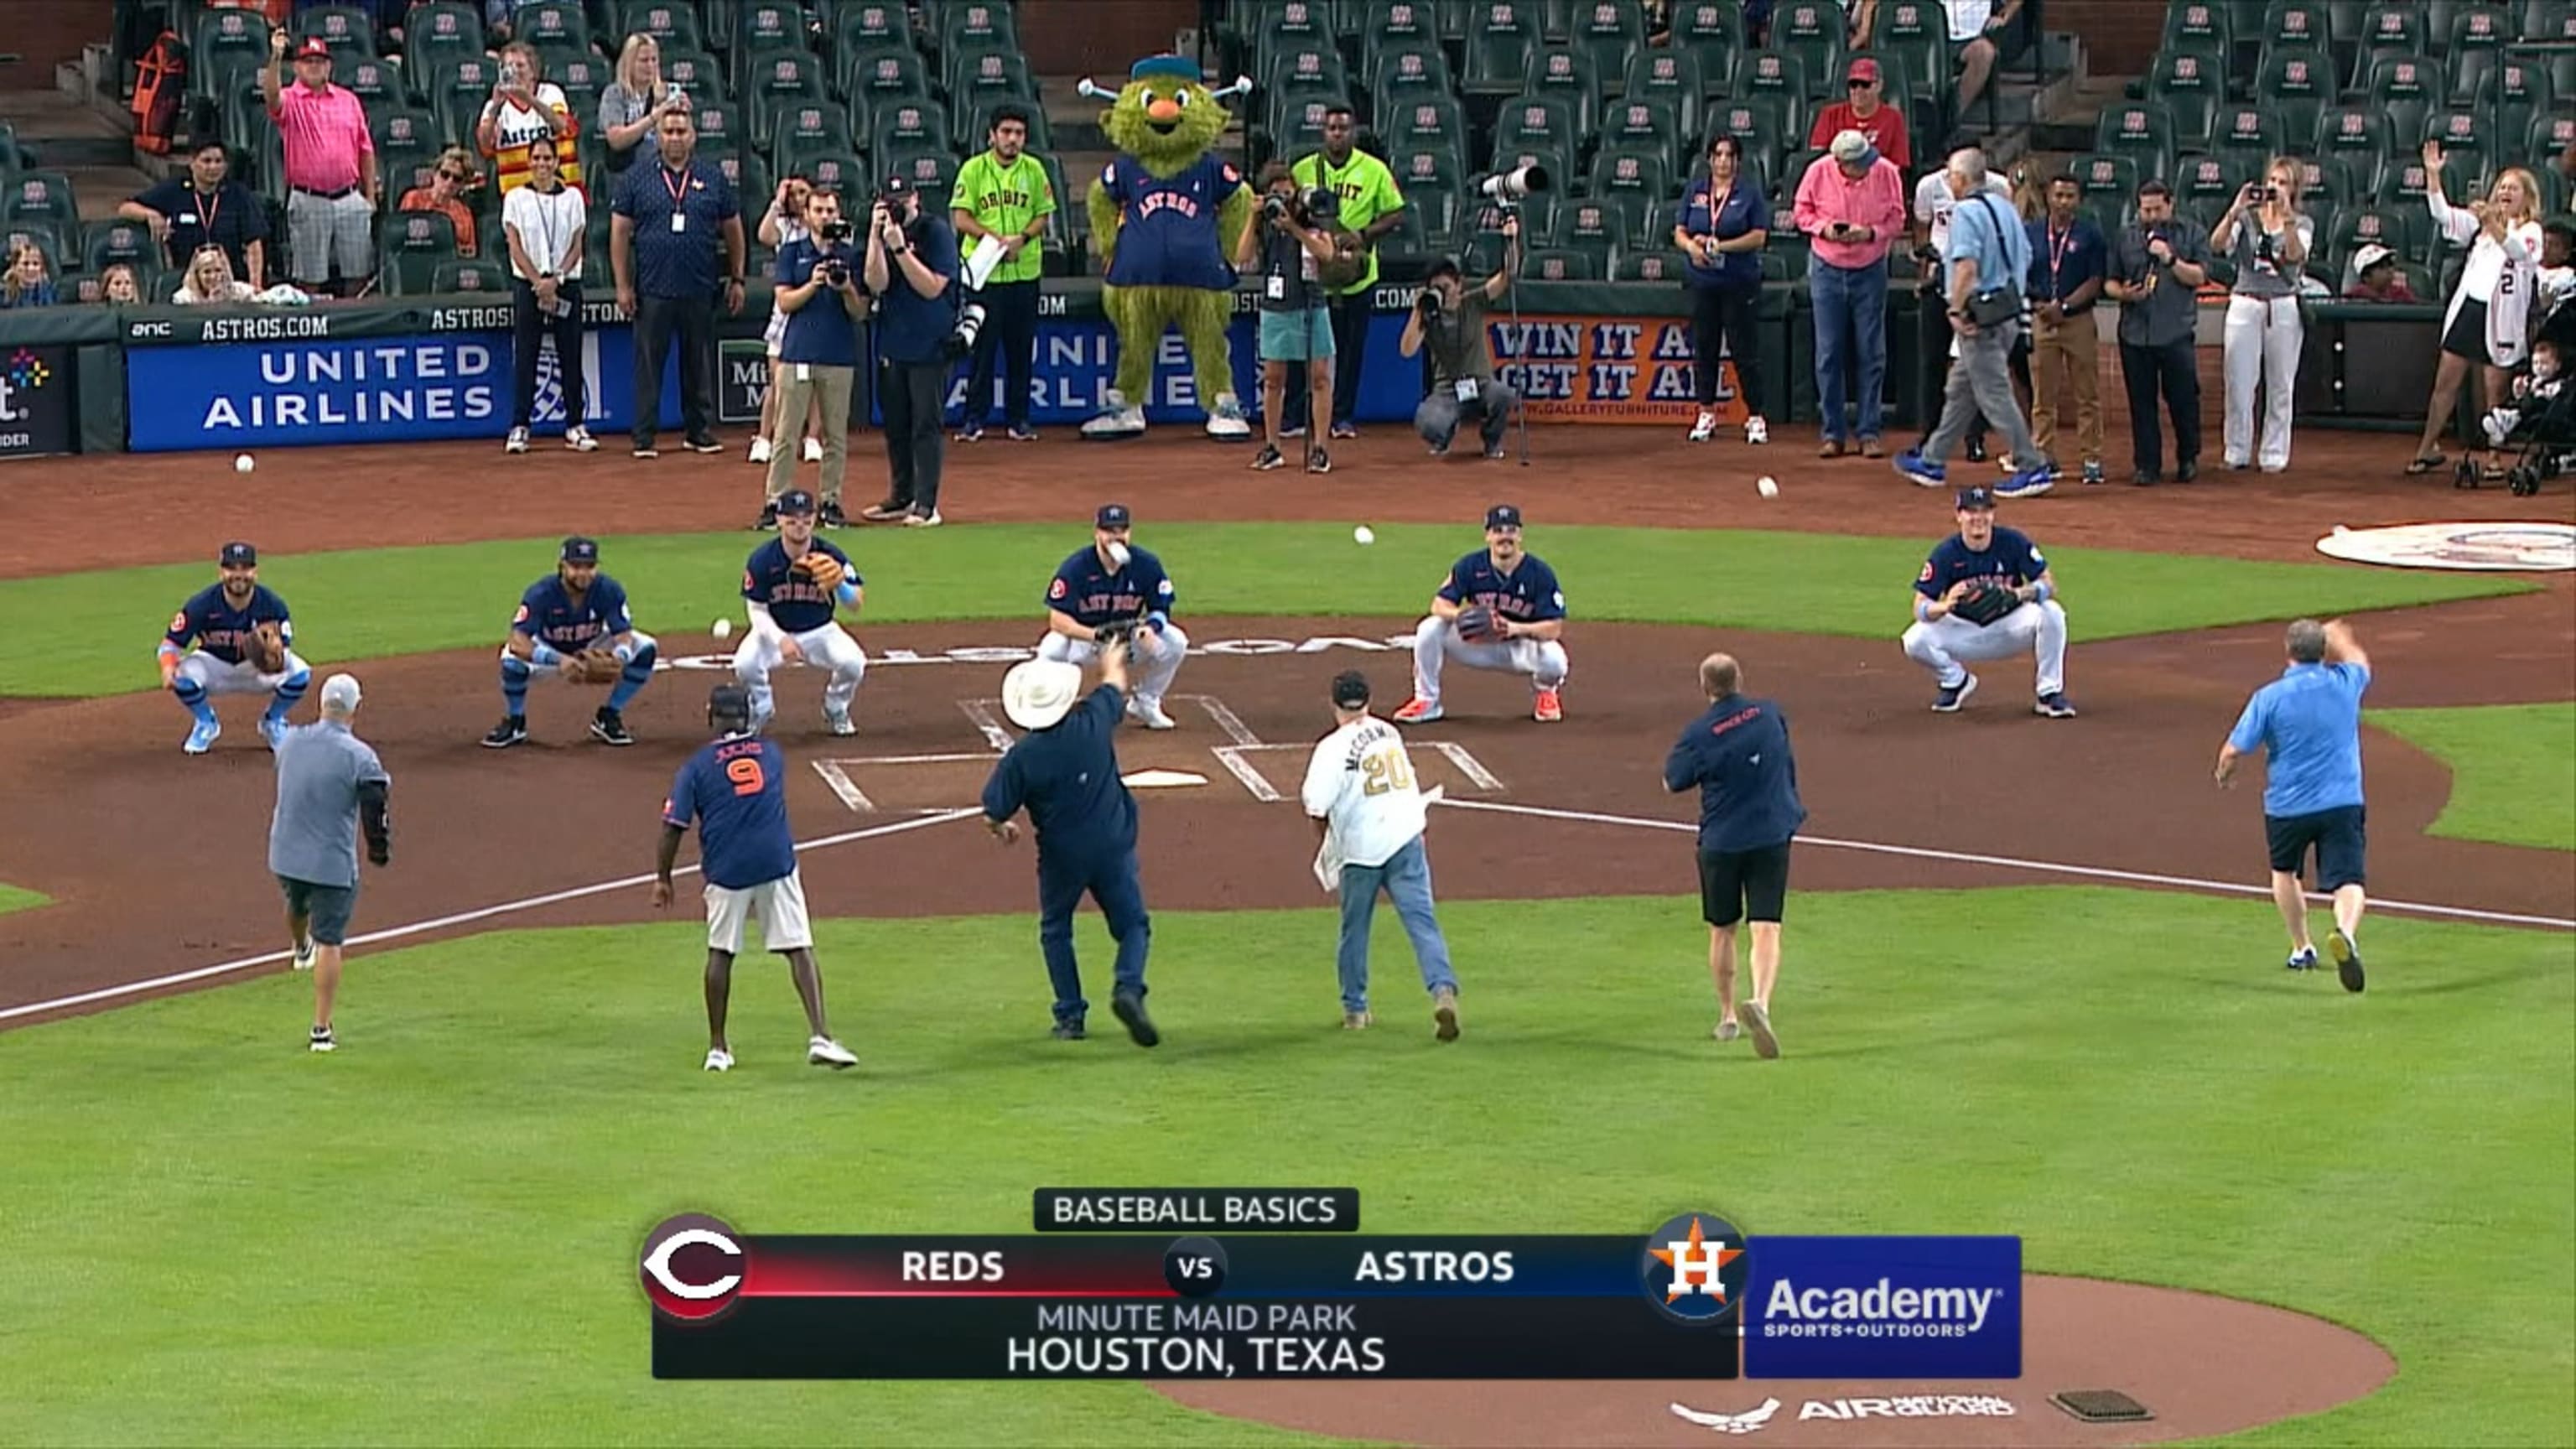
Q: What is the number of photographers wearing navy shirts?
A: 2